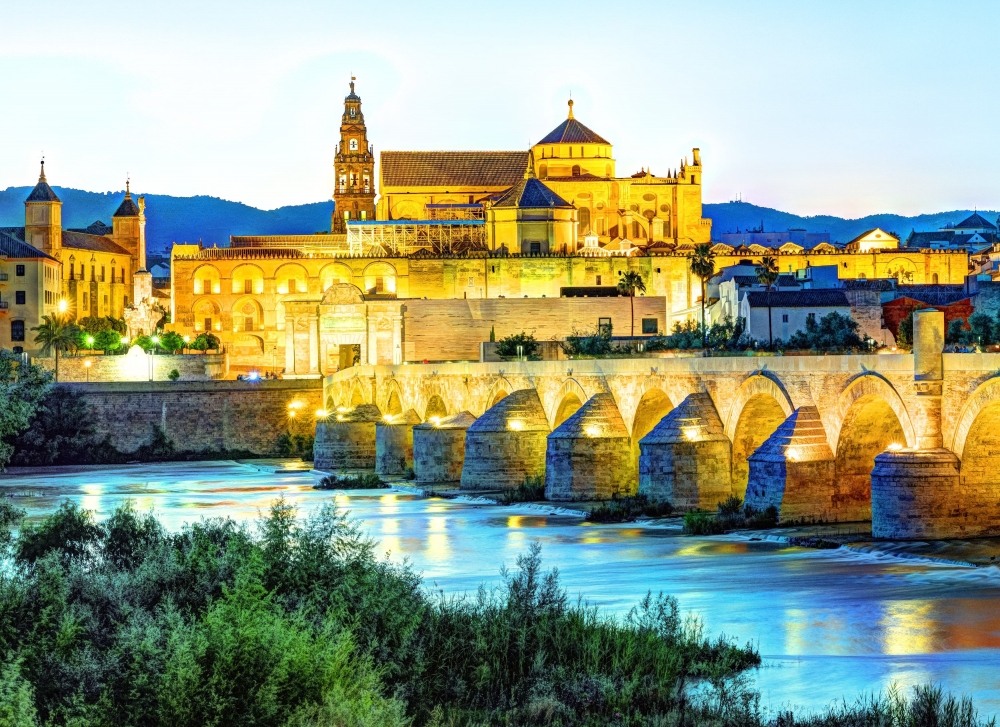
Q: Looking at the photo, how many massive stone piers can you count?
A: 8